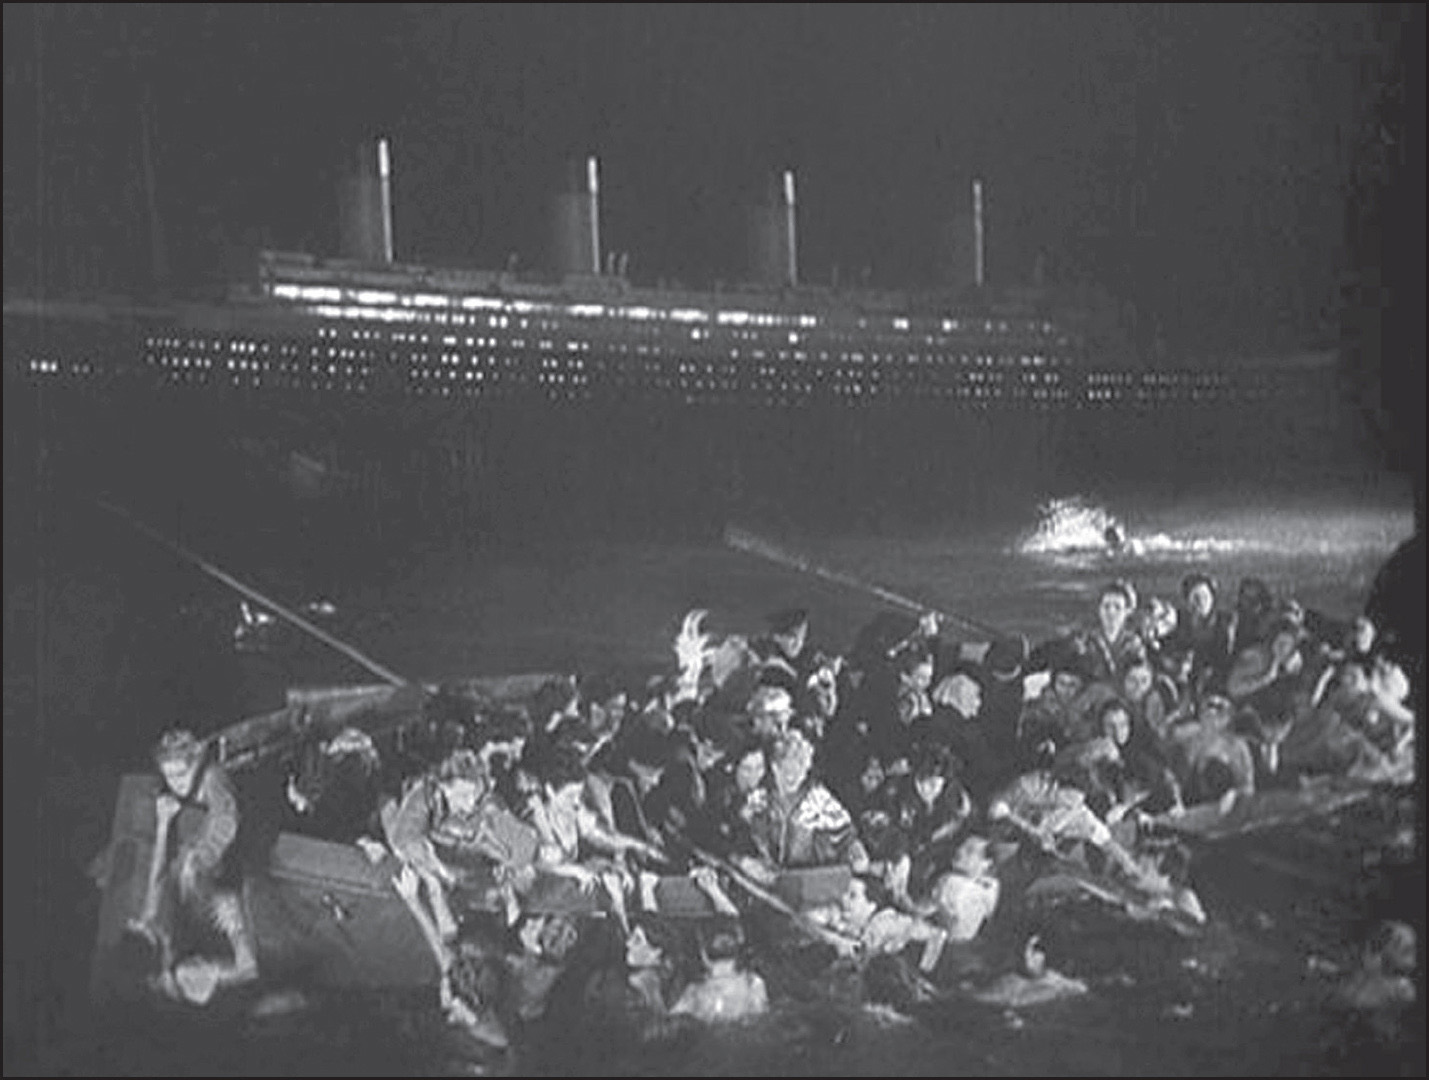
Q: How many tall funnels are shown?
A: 4